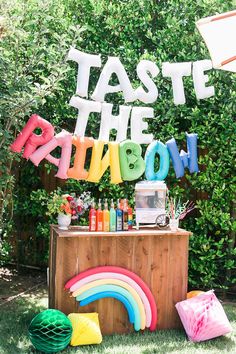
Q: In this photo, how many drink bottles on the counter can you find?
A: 6